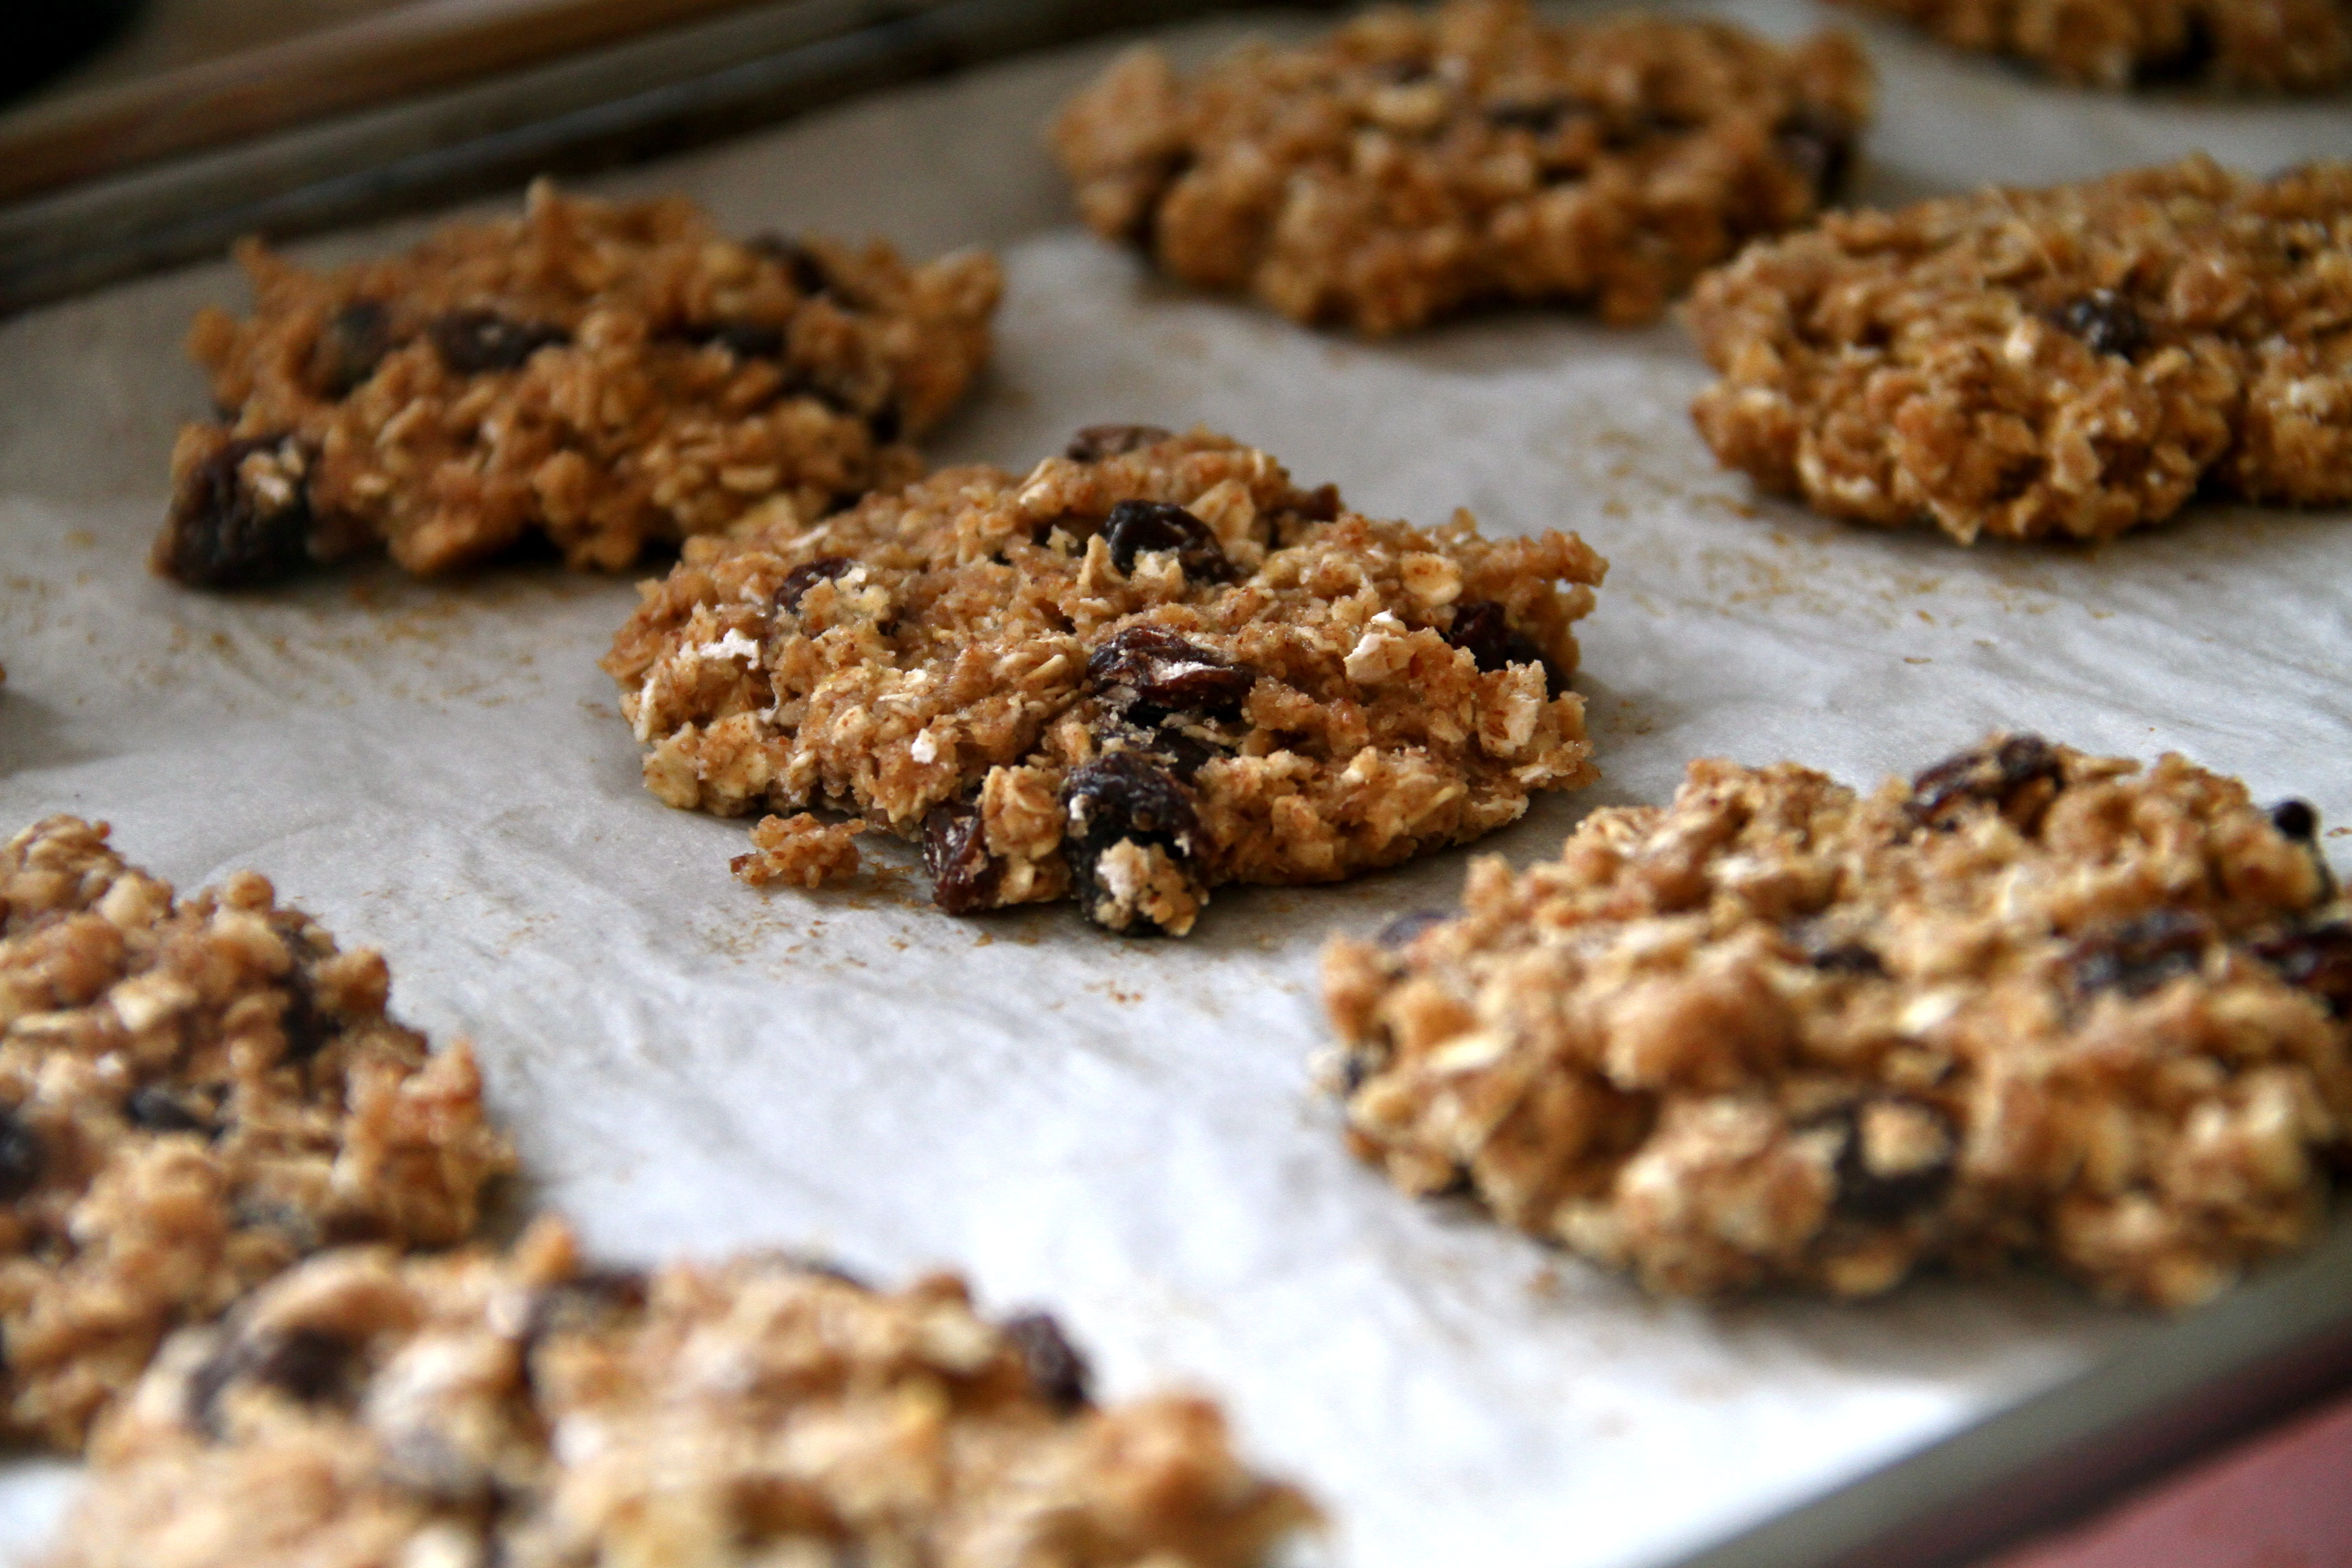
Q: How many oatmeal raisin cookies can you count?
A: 8